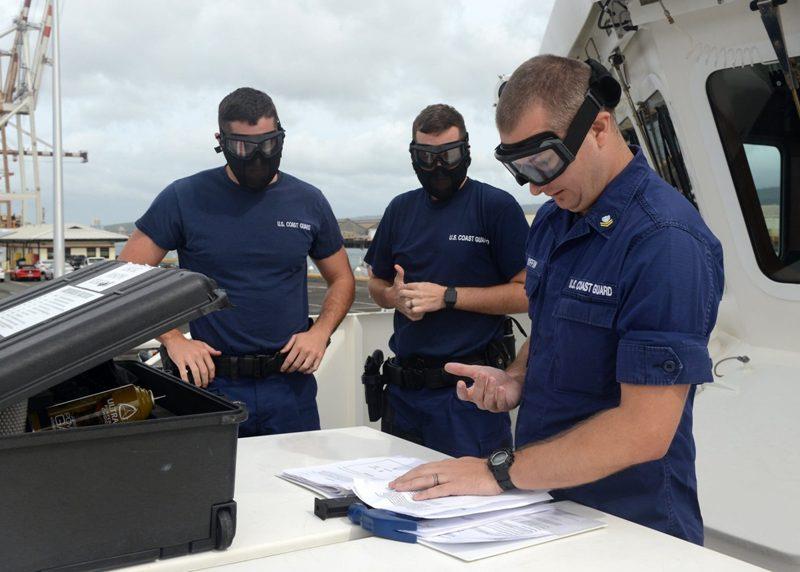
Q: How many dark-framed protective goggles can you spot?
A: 3